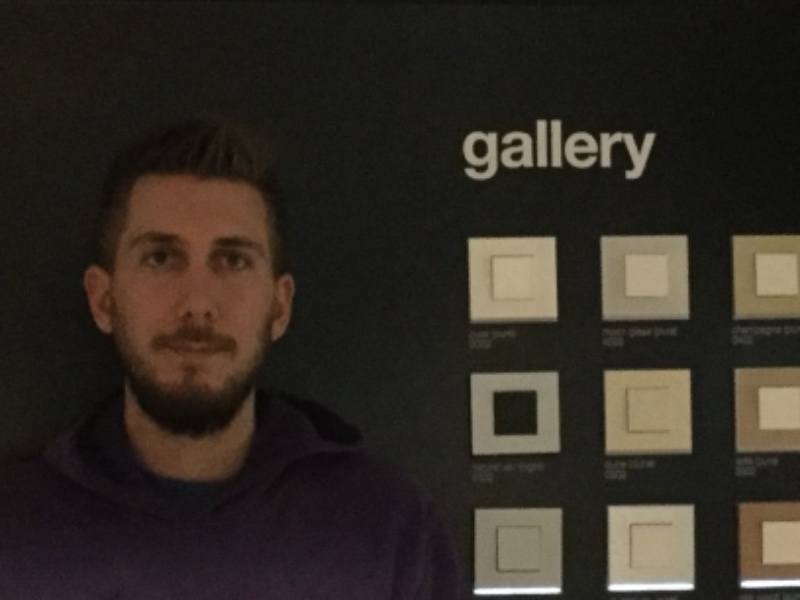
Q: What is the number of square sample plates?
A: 9